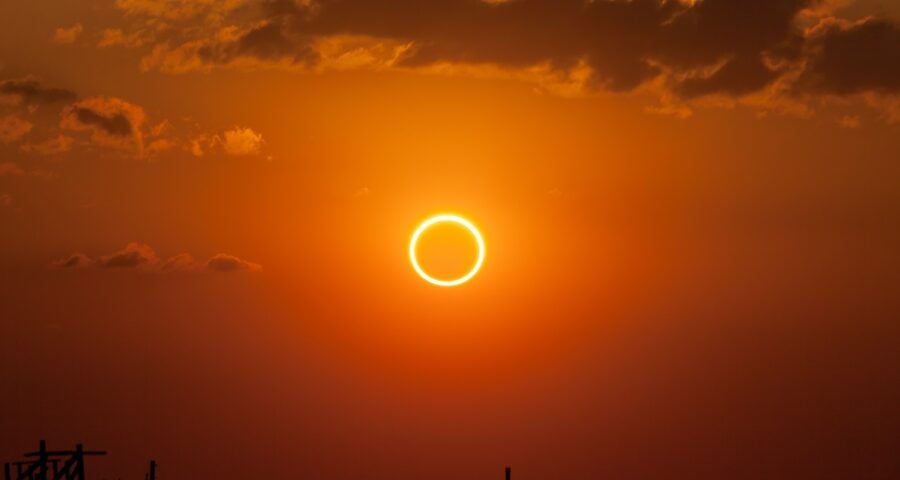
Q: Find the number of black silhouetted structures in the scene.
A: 3